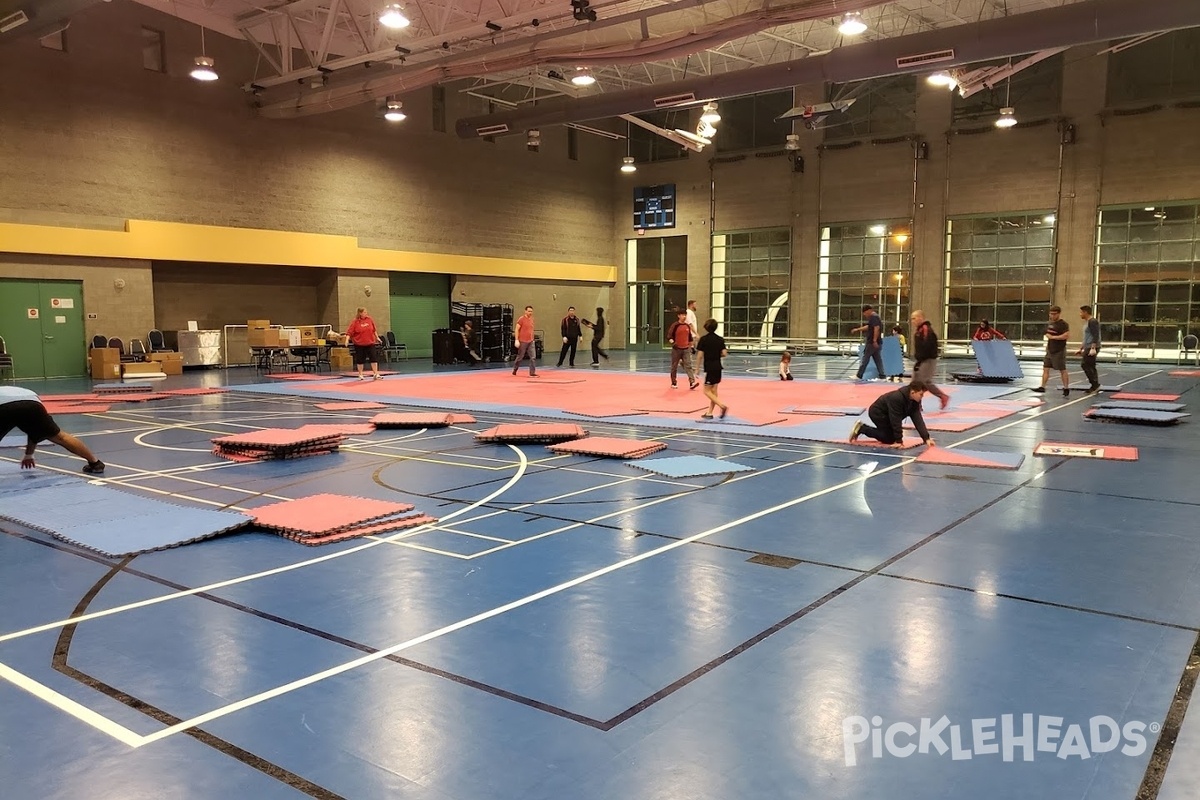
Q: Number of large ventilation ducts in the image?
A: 2